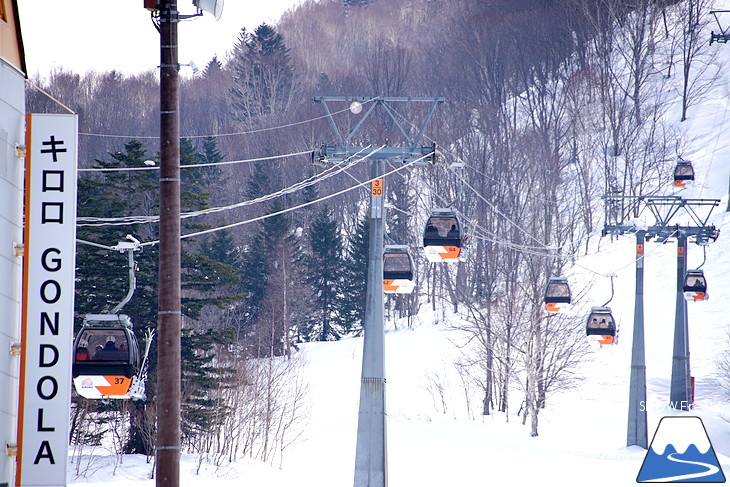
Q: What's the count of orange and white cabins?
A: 7